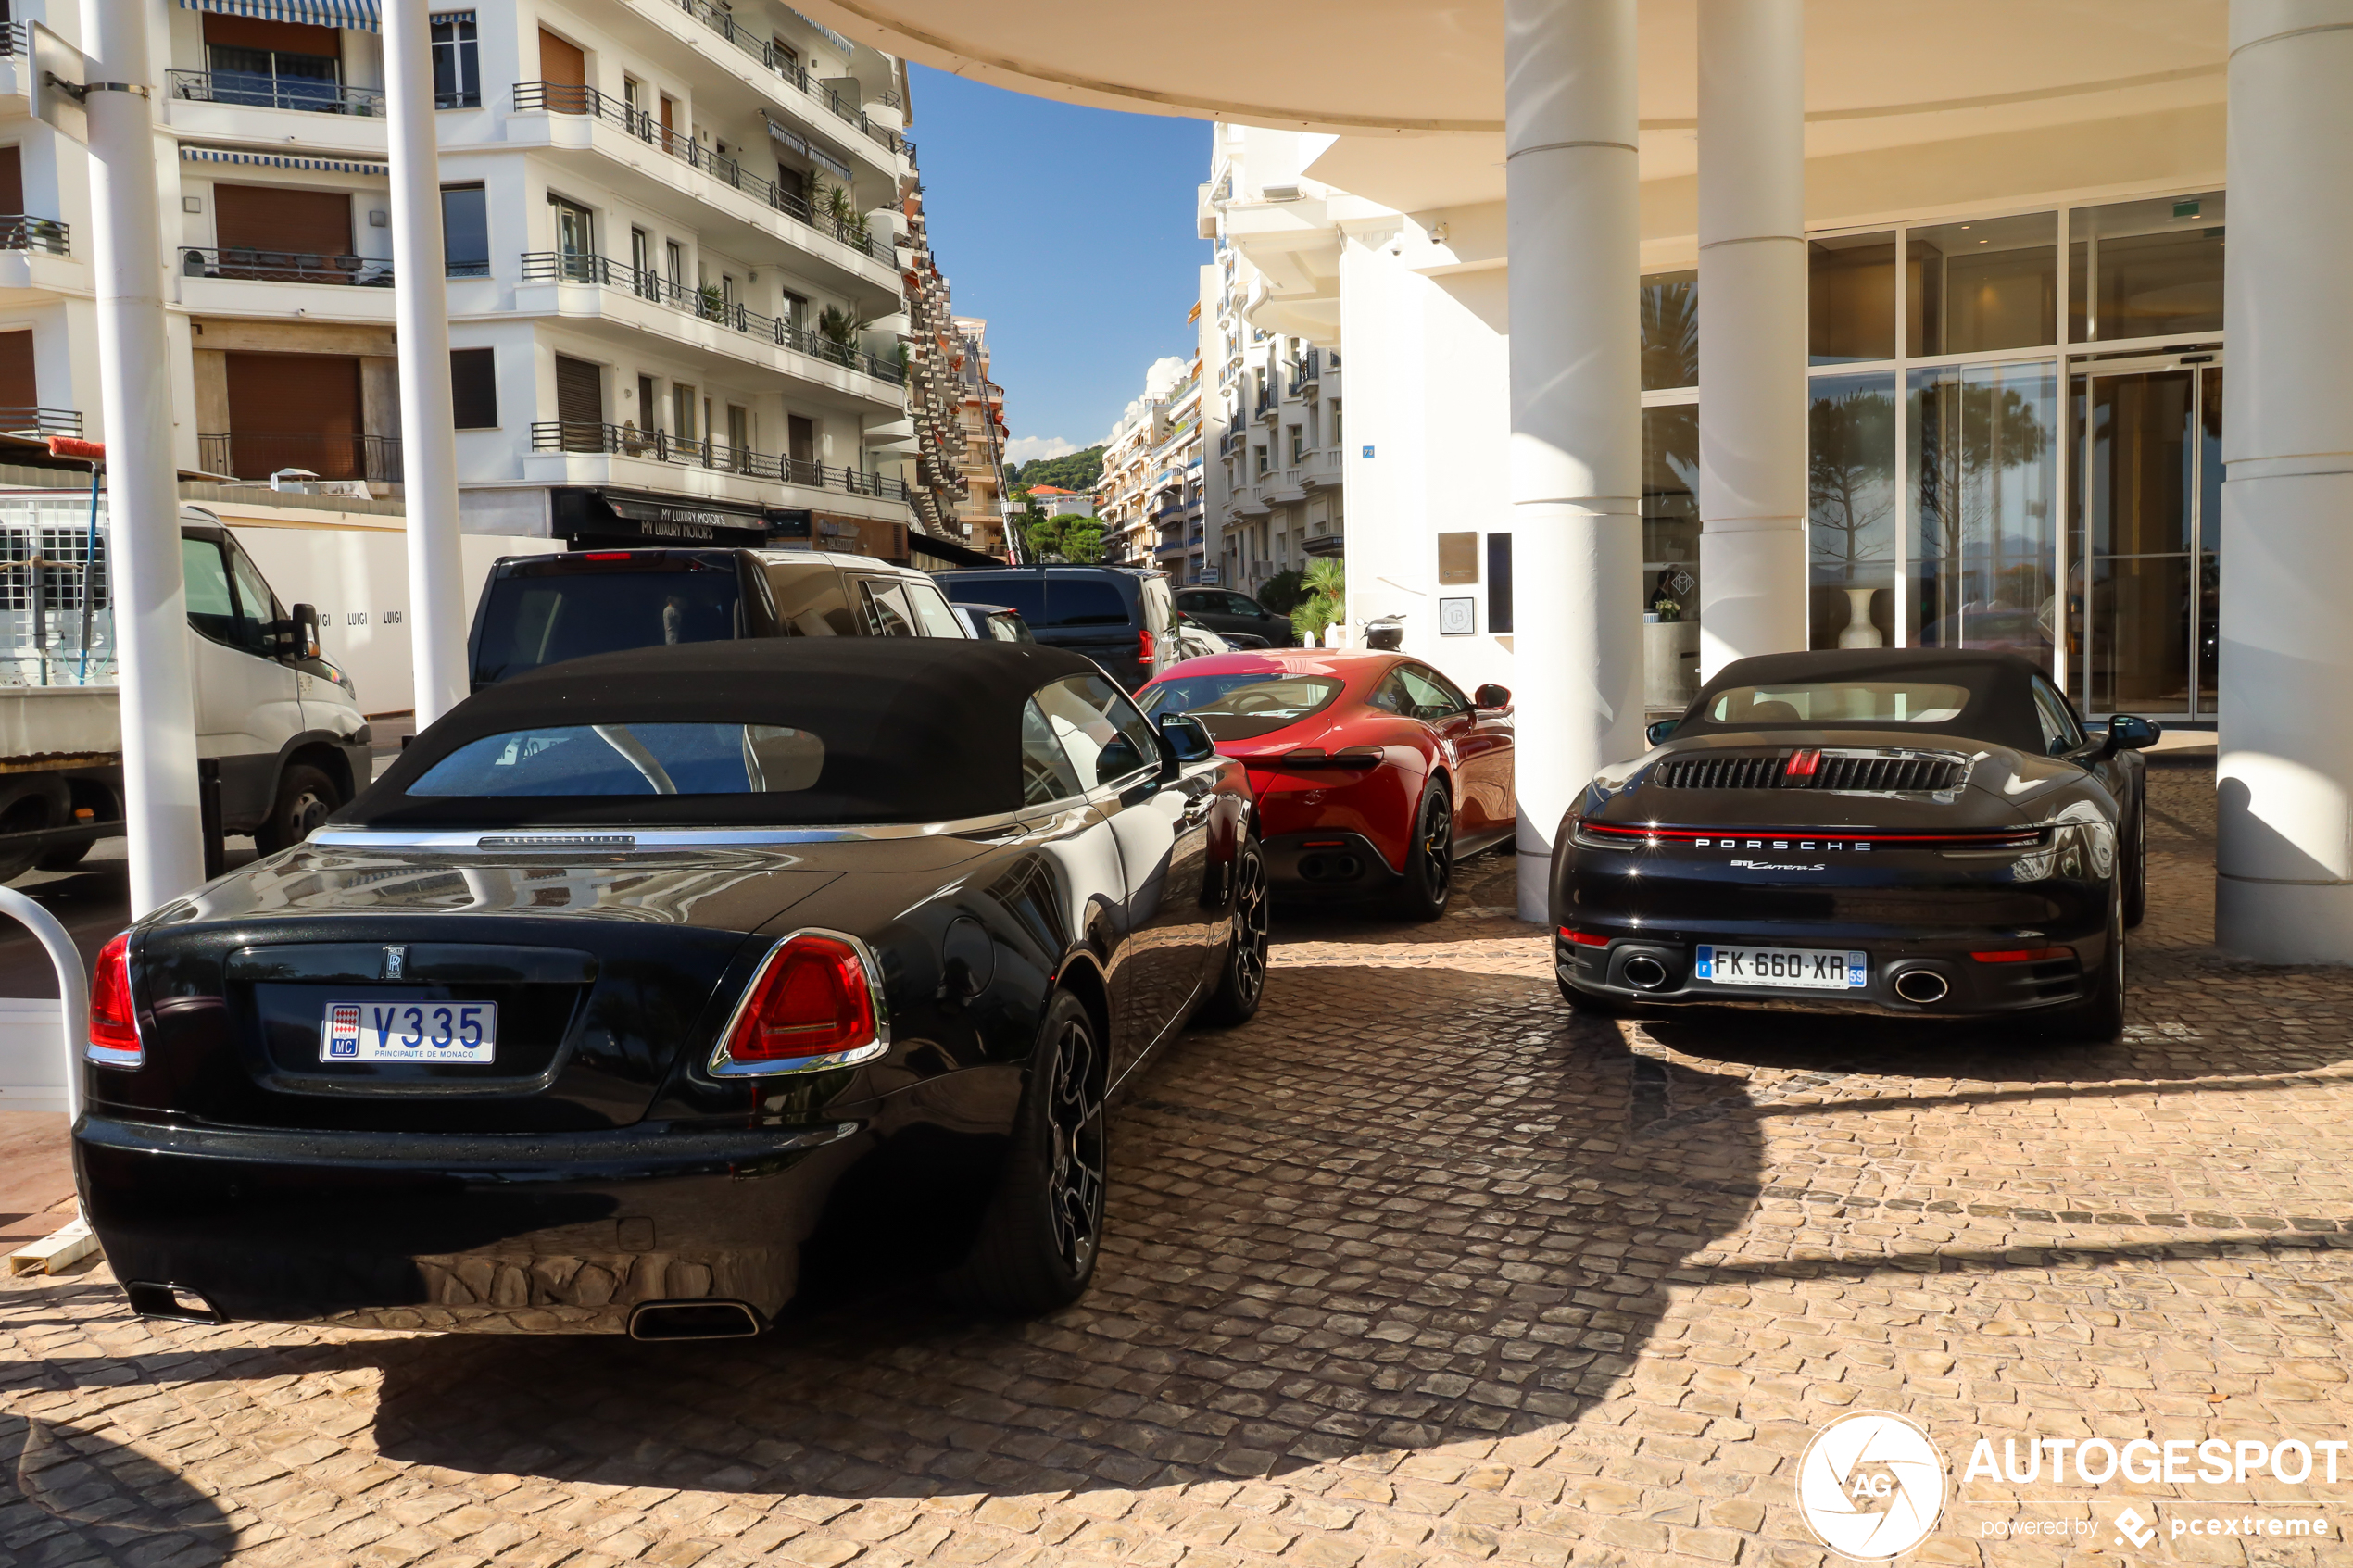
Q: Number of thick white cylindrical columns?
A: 3